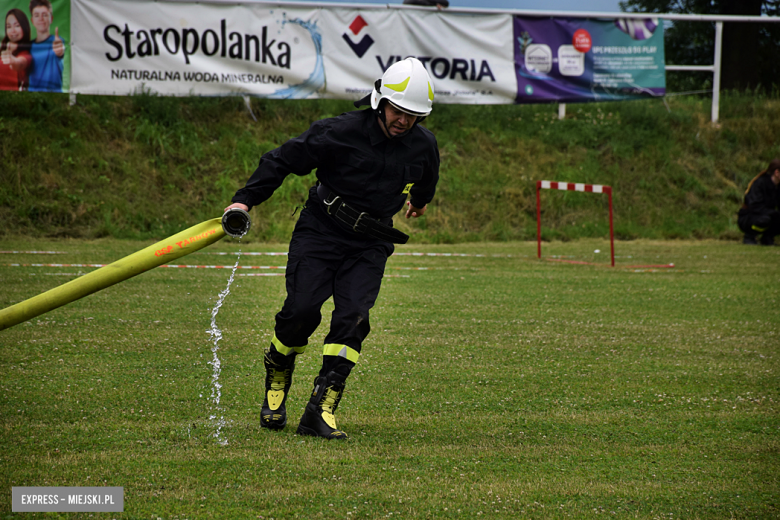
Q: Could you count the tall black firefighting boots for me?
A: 2